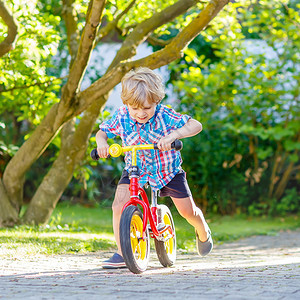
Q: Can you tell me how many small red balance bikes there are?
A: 1